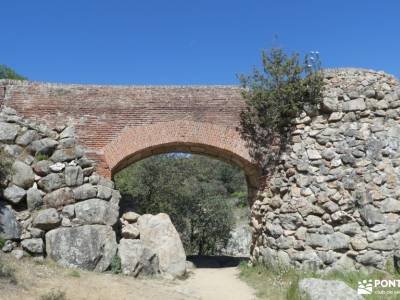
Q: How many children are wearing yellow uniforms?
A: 0